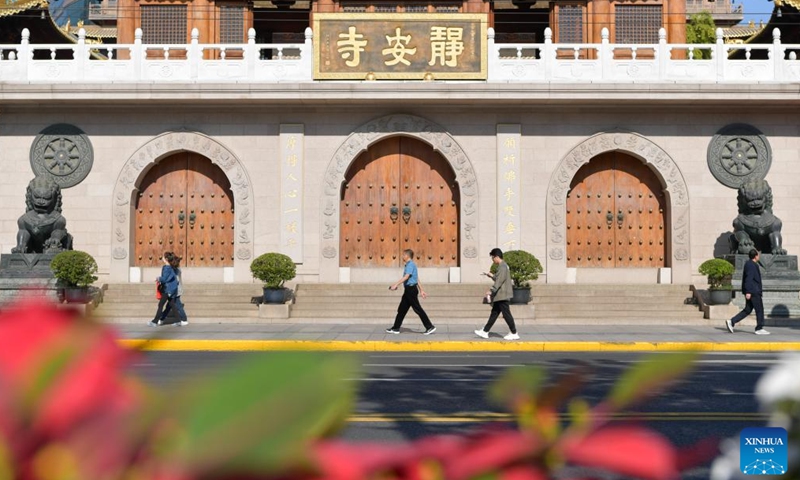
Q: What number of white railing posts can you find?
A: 12